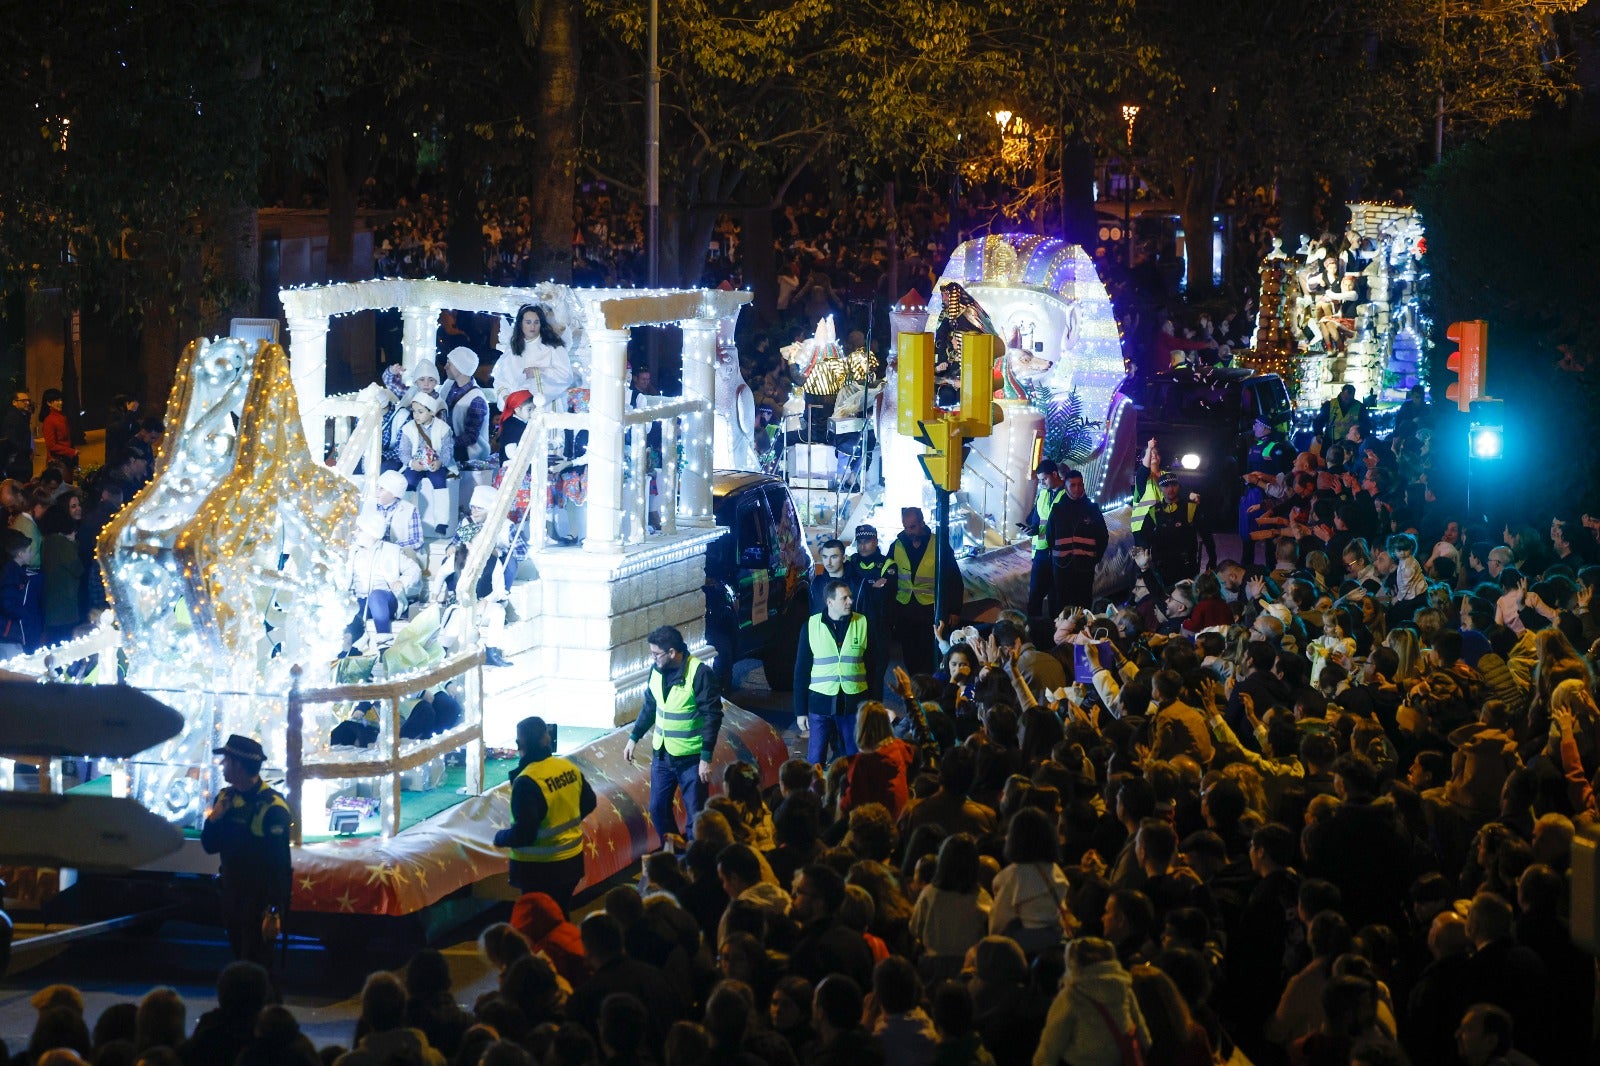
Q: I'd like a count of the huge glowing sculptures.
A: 3